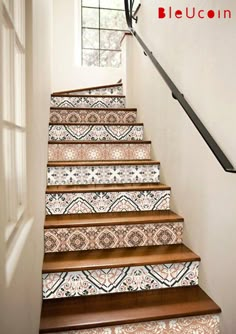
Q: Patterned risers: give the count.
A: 10